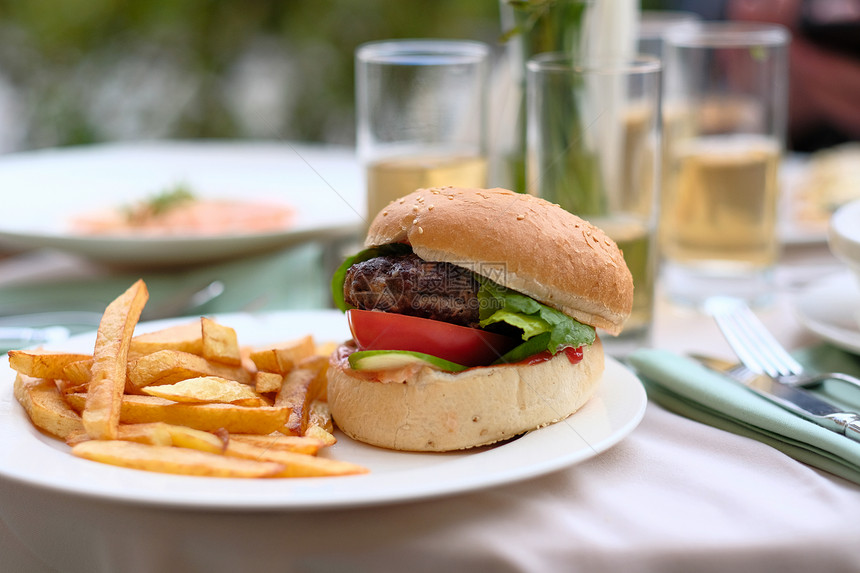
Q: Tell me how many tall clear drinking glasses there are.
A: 4